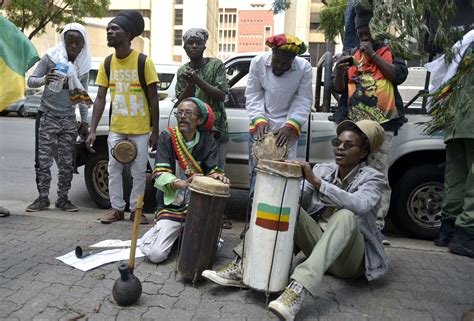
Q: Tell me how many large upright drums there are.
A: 2